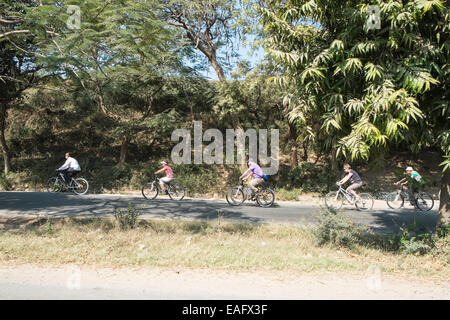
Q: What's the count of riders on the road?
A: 5